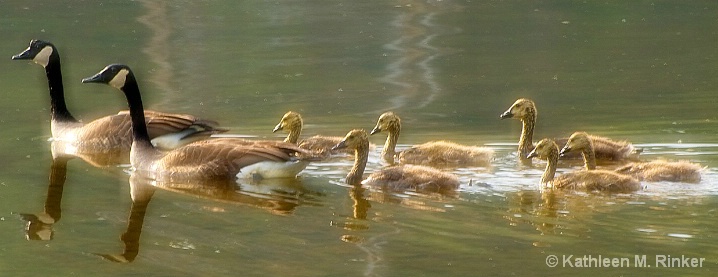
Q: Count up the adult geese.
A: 2